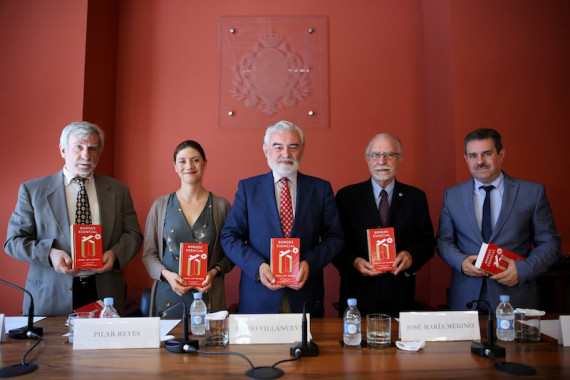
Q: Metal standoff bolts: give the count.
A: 4